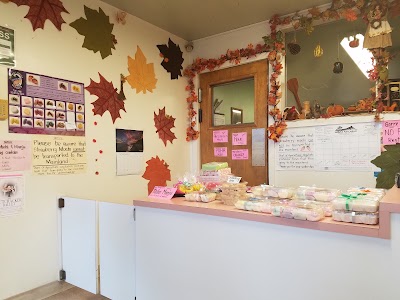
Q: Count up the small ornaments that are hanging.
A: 4